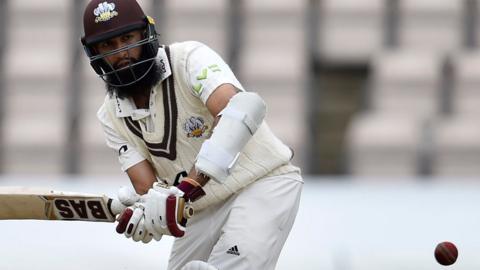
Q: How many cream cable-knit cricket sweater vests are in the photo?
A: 1